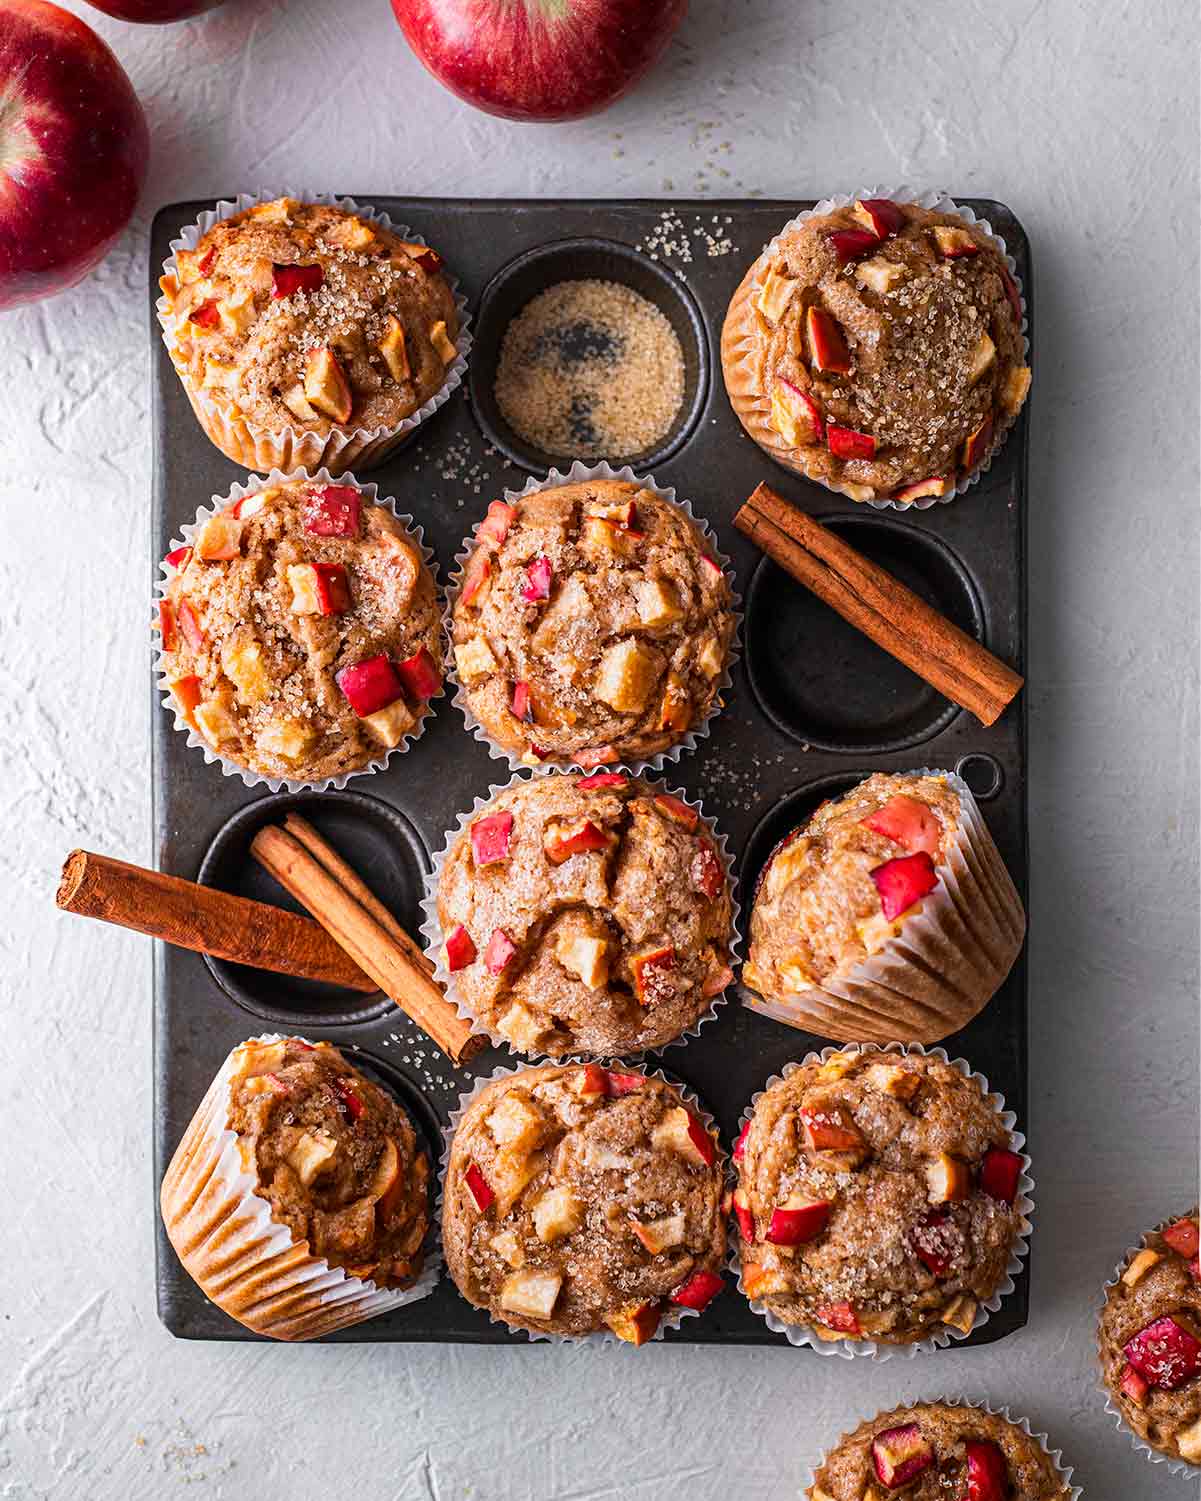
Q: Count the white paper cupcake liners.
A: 11